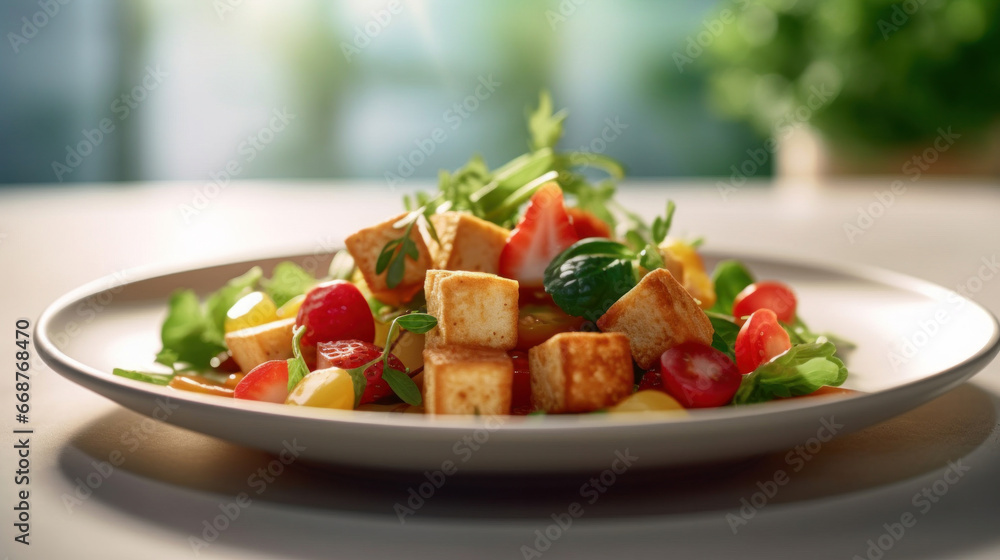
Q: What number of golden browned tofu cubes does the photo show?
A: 7